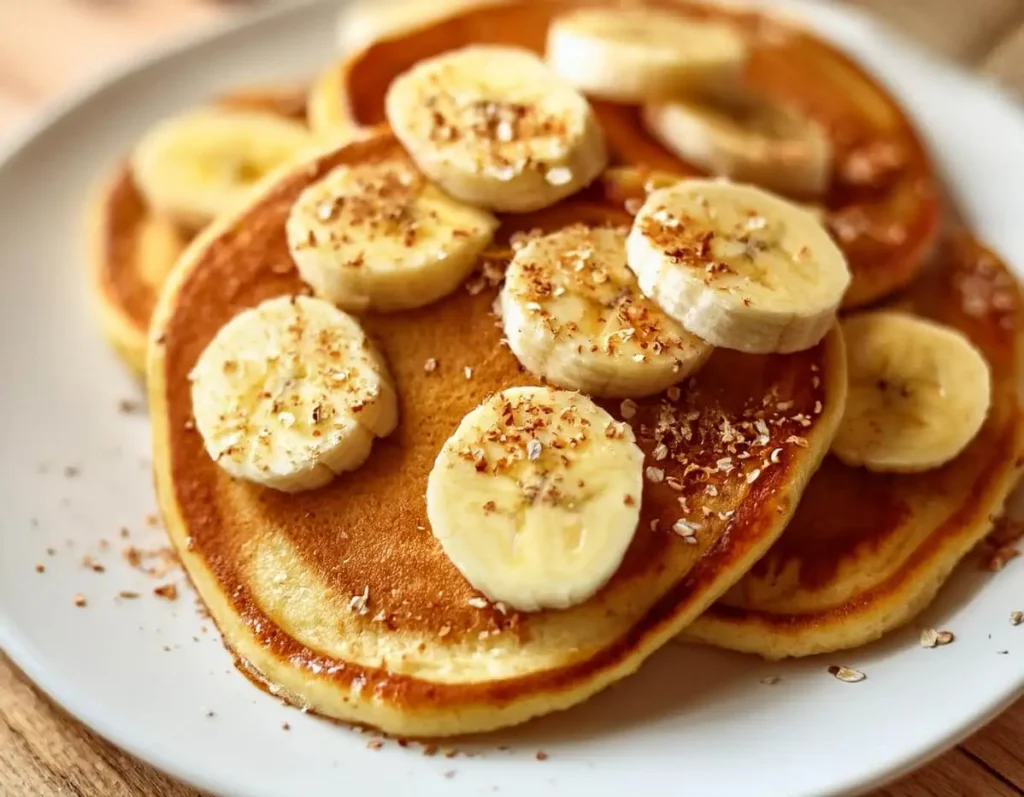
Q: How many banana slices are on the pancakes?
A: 10